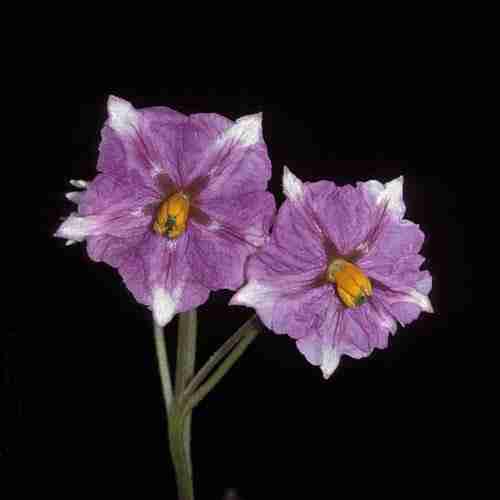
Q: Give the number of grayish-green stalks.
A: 4